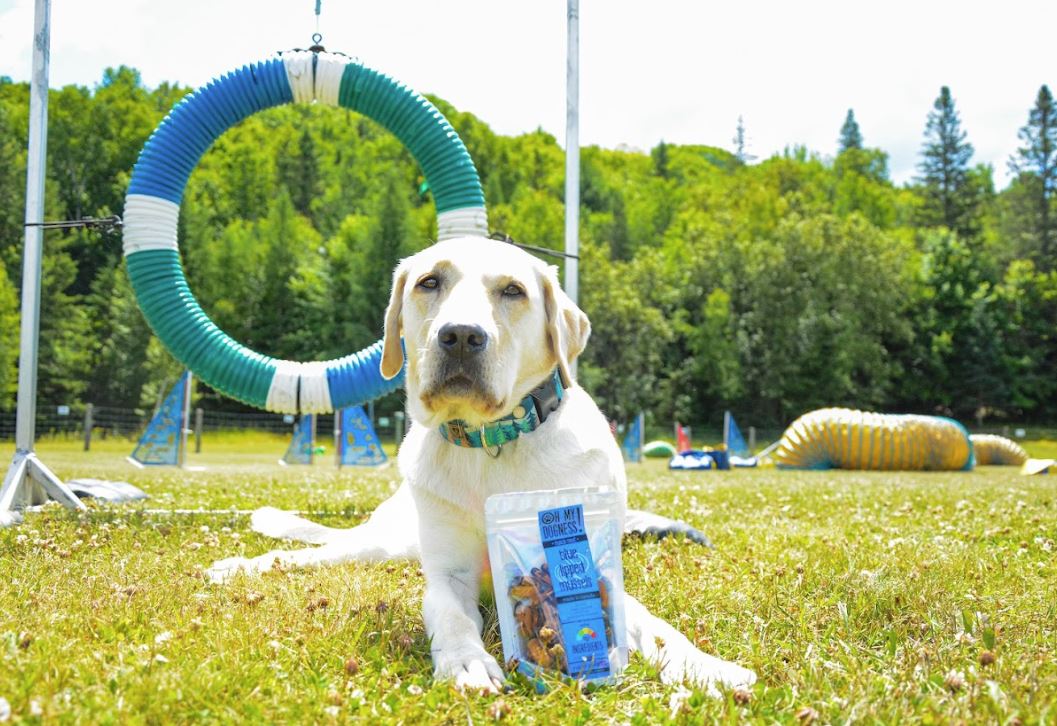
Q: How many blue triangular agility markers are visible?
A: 5